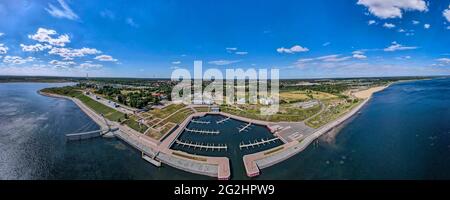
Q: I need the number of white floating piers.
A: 6